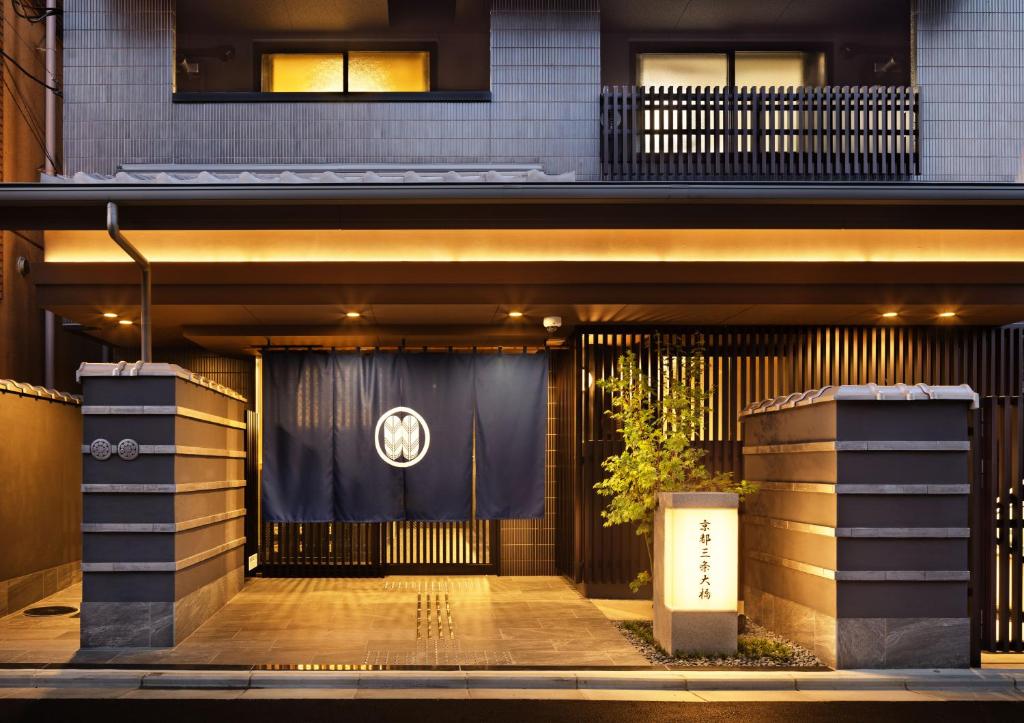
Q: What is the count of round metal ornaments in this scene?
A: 2